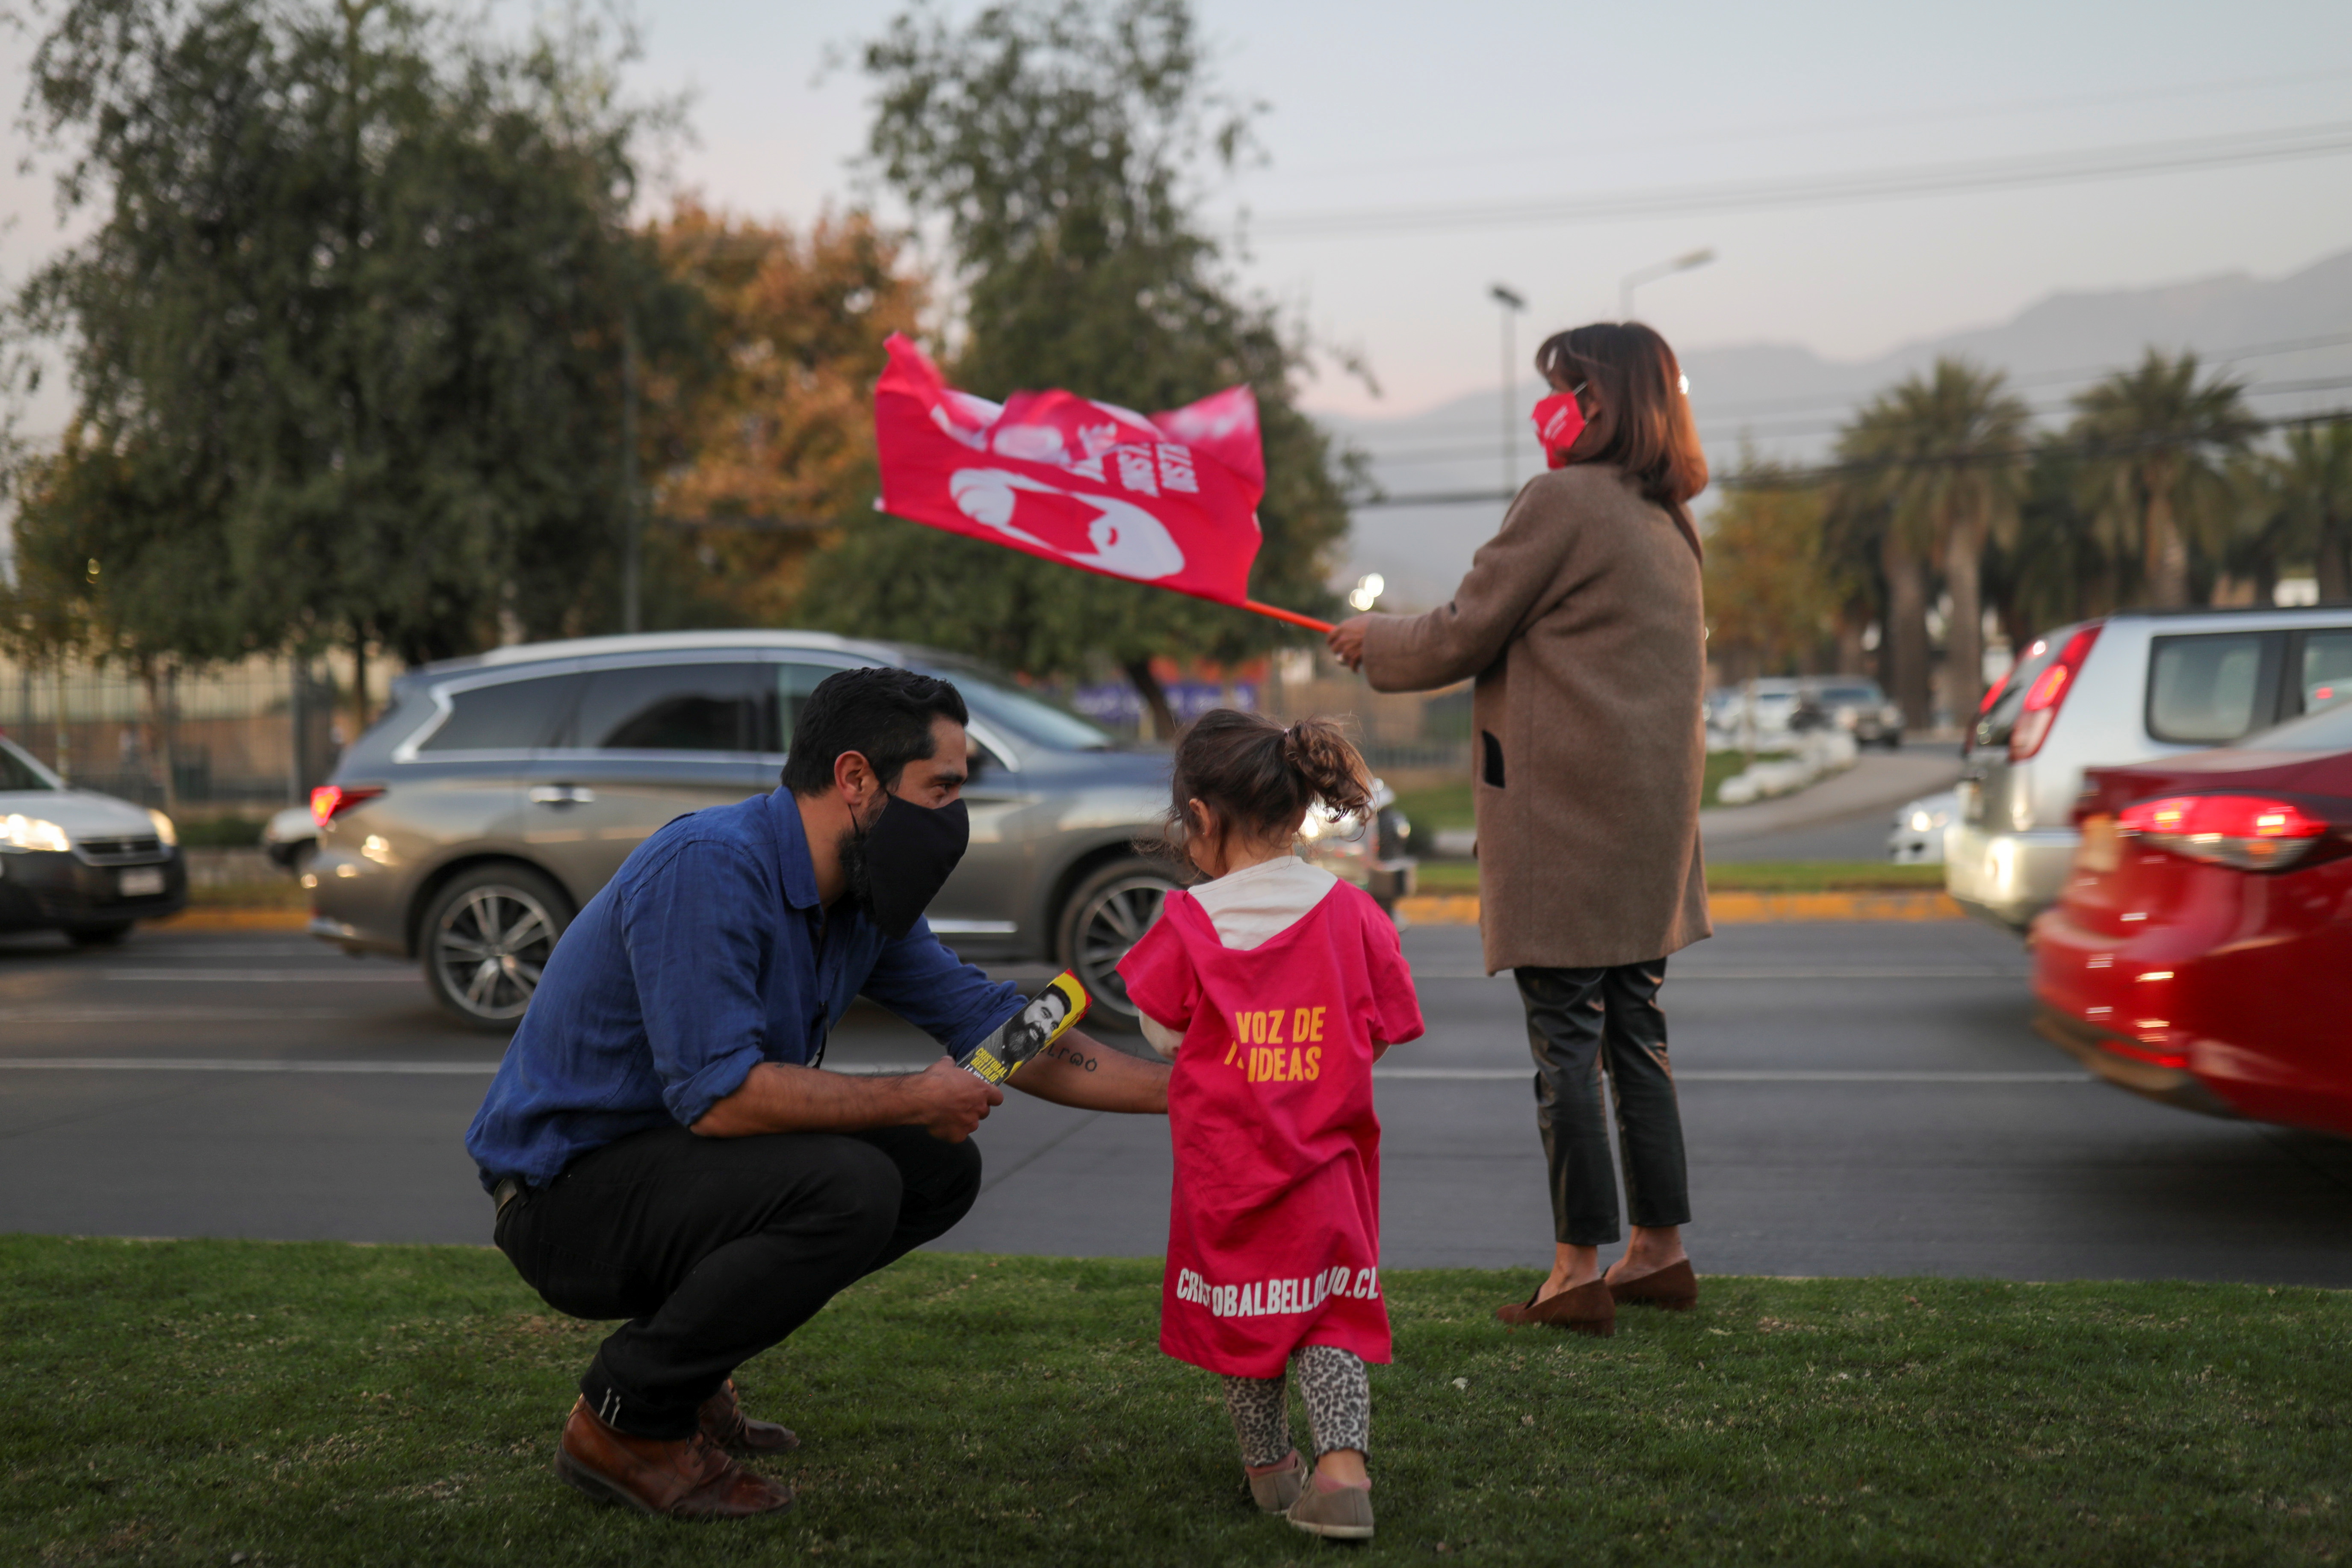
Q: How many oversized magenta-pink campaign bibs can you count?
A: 1